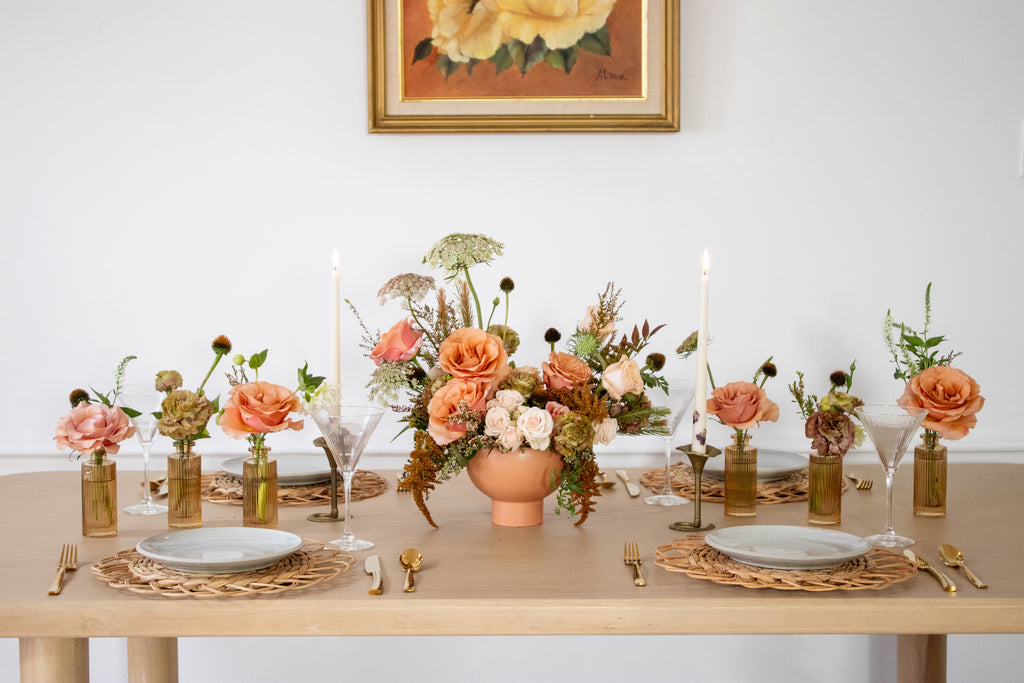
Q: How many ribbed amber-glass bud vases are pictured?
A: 6